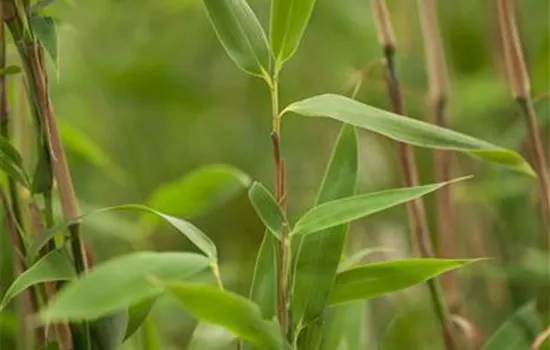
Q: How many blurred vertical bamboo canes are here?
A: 3